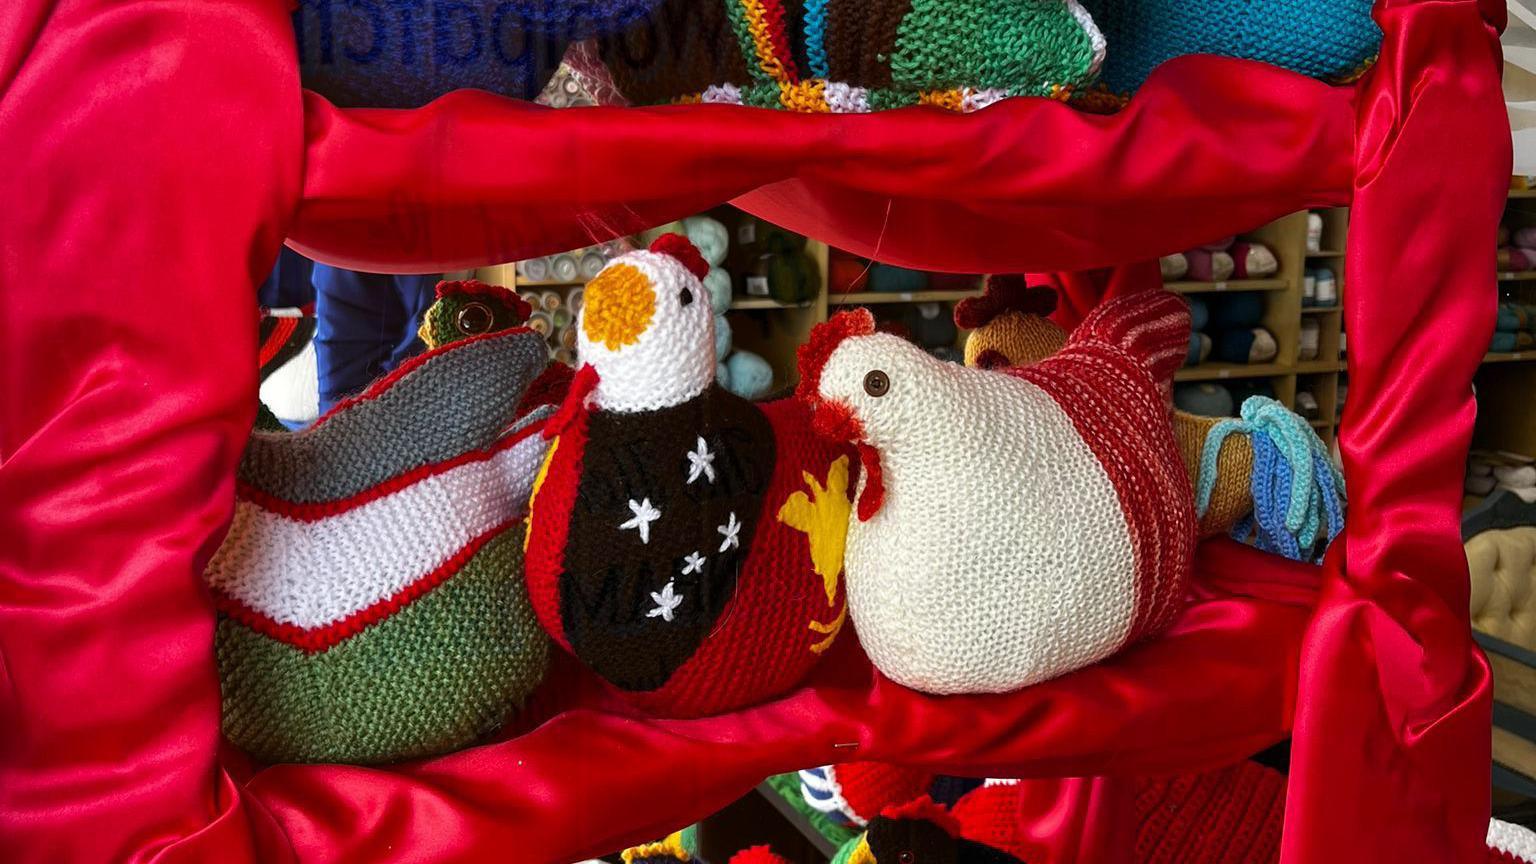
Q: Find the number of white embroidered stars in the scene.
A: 5